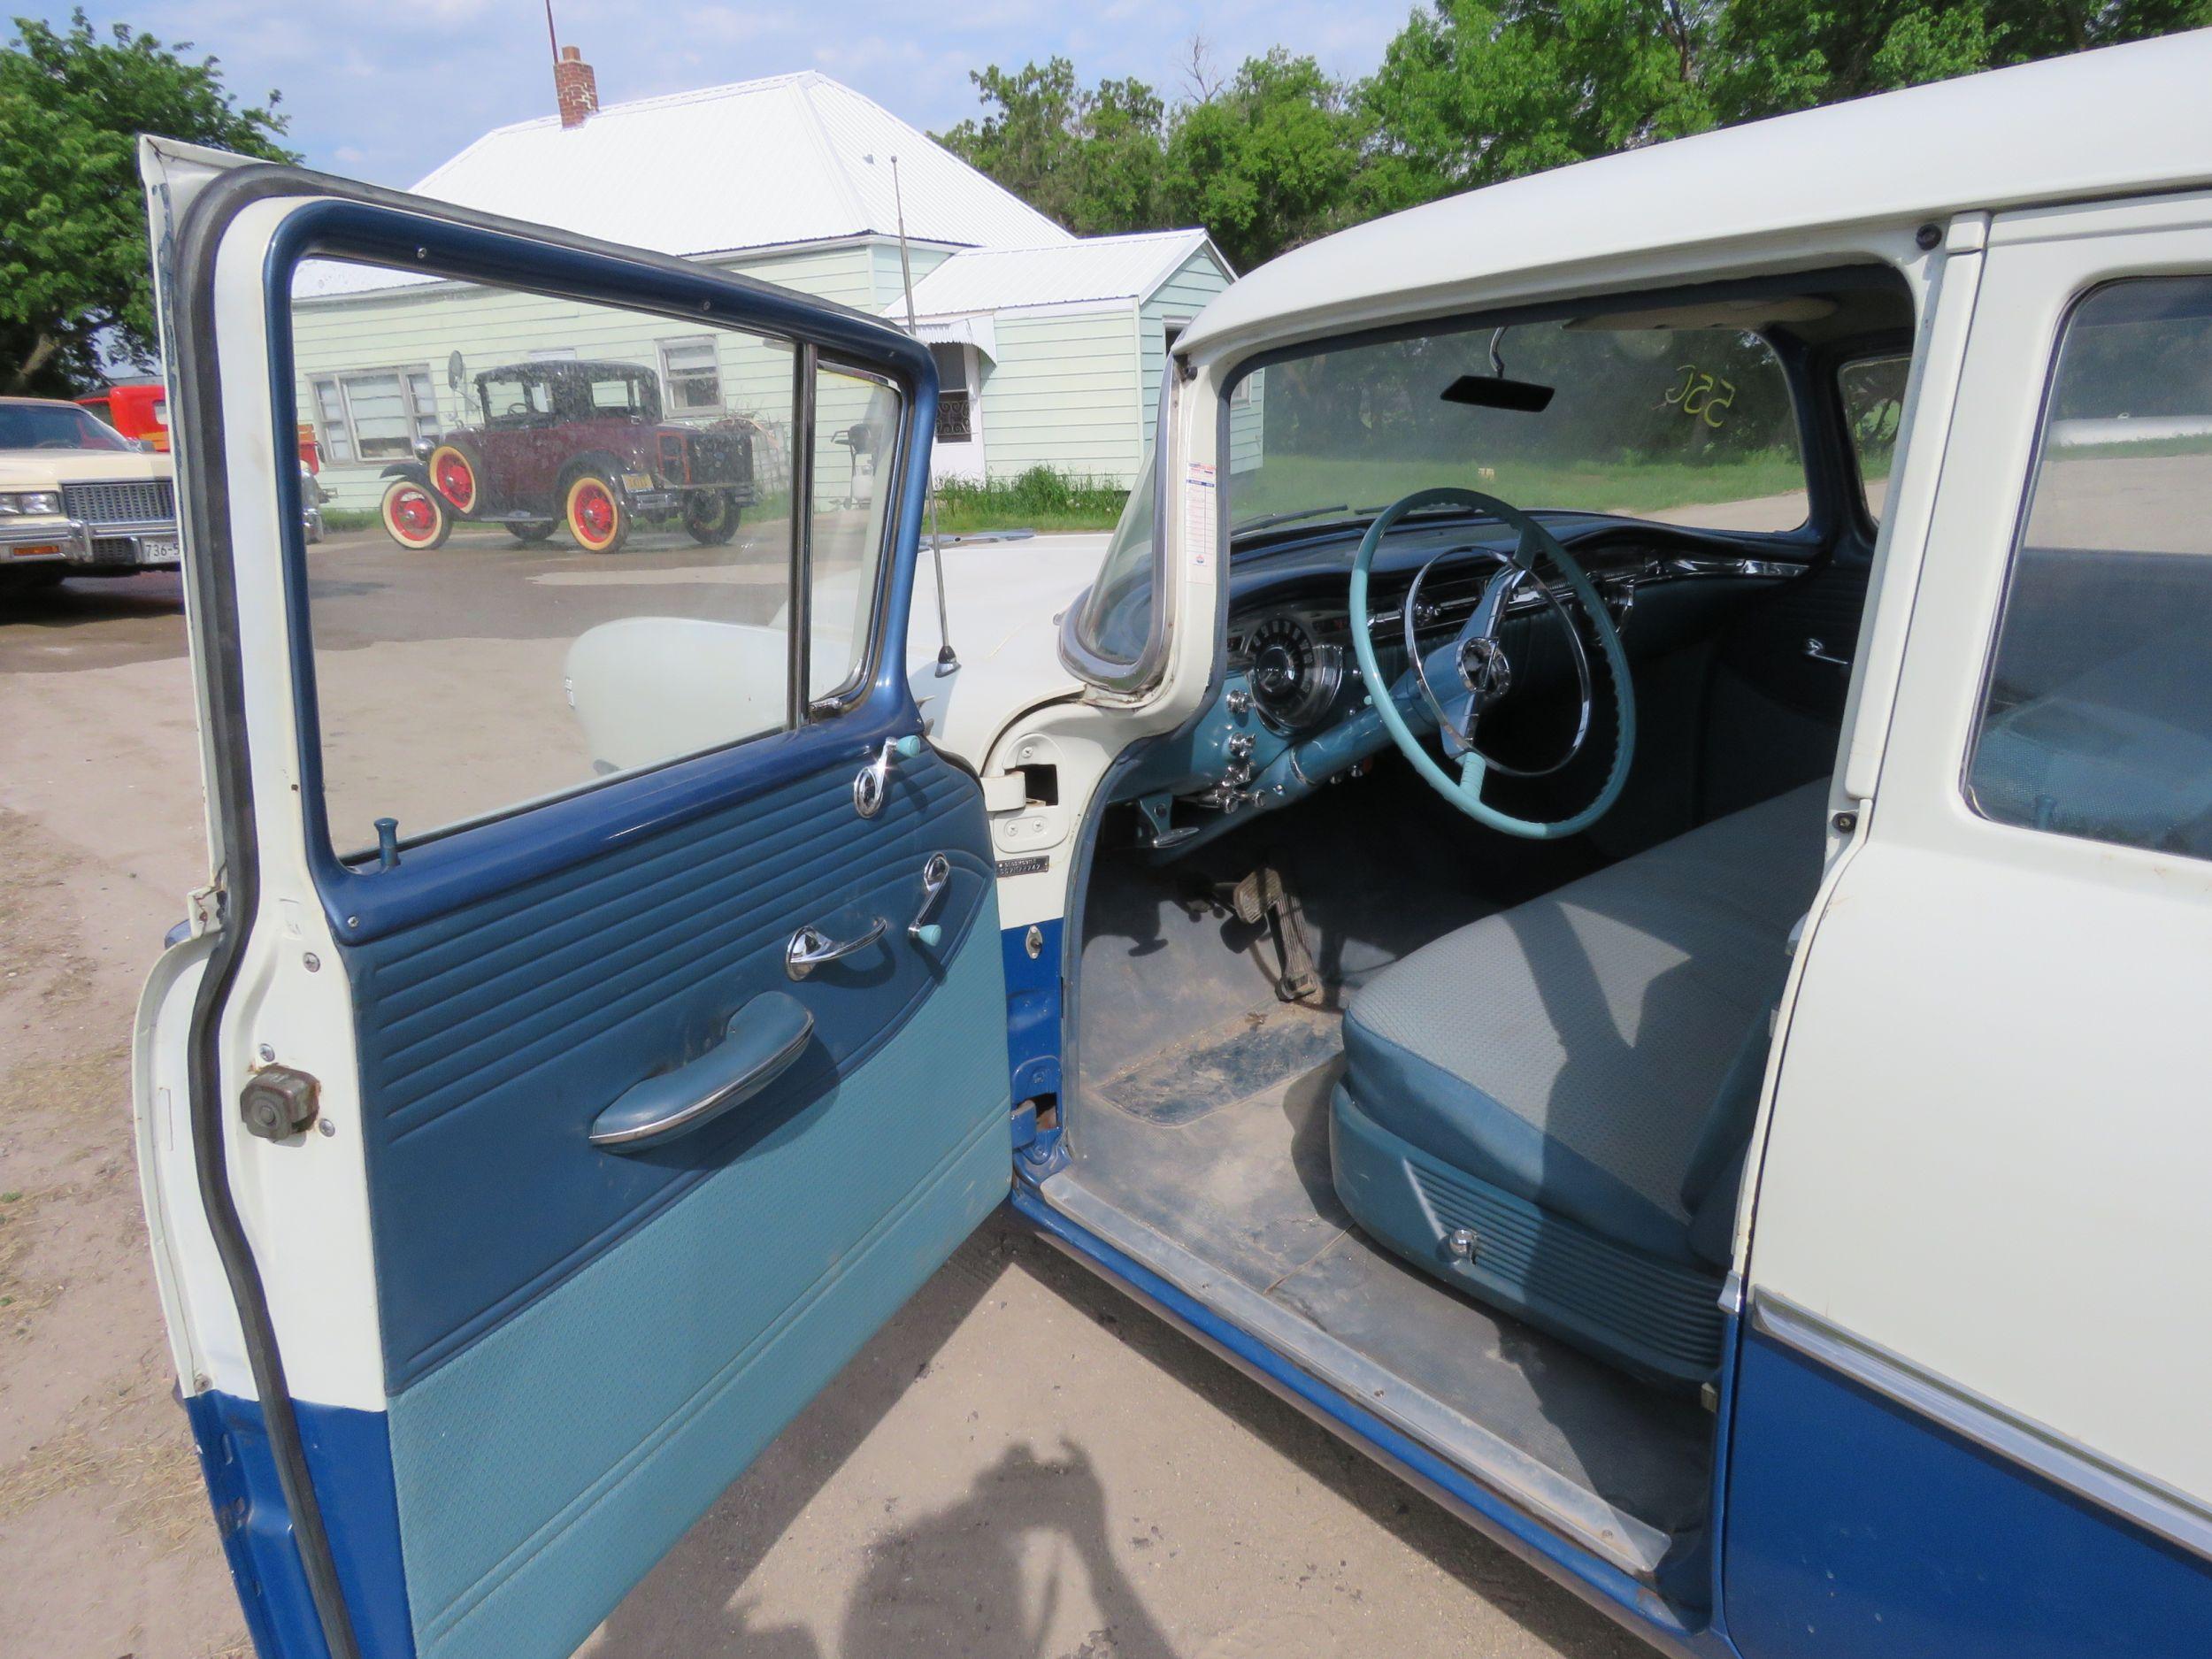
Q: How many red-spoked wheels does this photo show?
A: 3